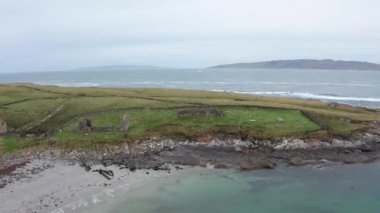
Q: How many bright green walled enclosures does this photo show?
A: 1